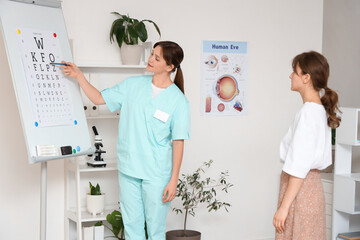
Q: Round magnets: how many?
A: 6